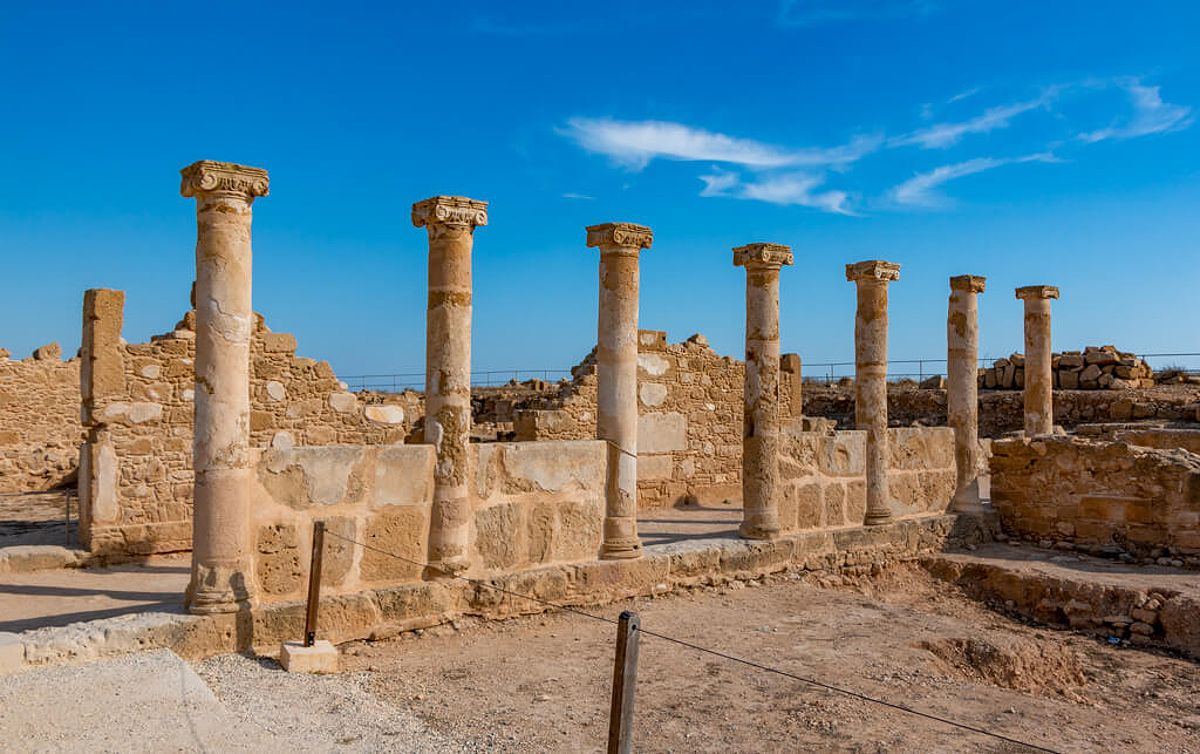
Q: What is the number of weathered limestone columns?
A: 7